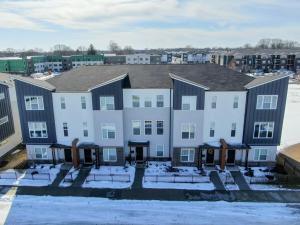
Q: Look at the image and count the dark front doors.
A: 5